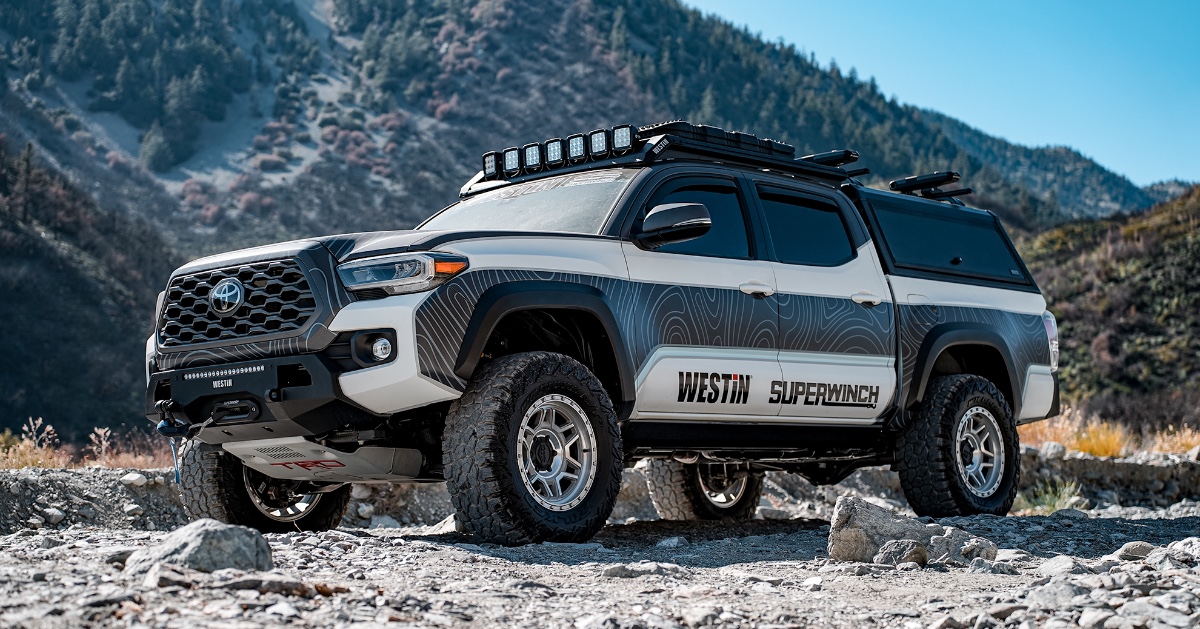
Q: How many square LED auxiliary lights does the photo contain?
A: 7